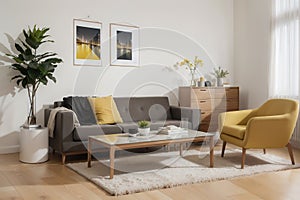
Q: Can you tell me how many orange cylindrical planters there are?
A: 0